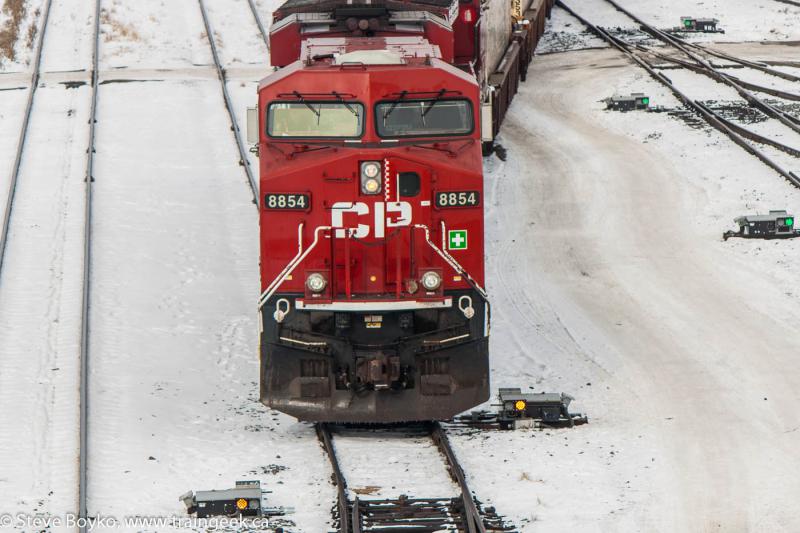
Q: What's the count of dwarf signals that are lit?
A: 5